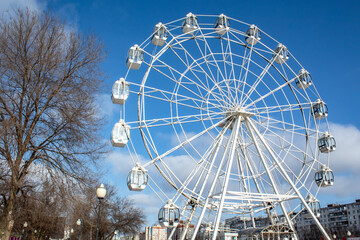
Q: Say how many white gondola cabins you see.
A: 15